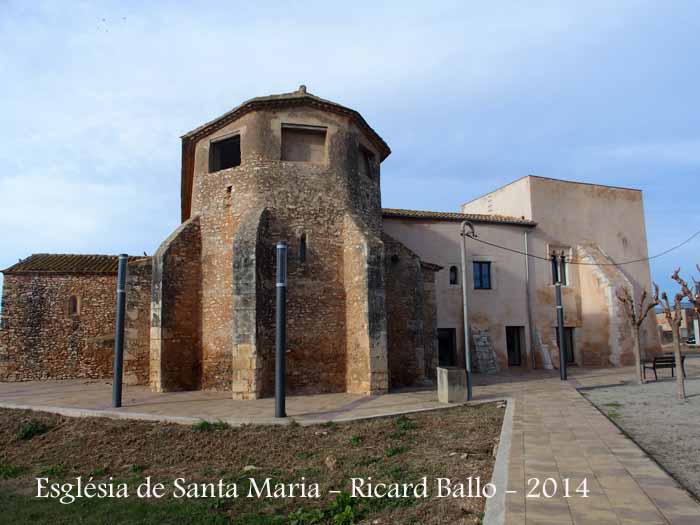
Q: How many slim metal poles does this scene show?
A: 4